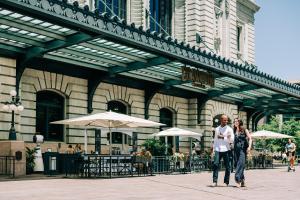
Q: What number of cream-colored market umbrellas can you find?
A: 3